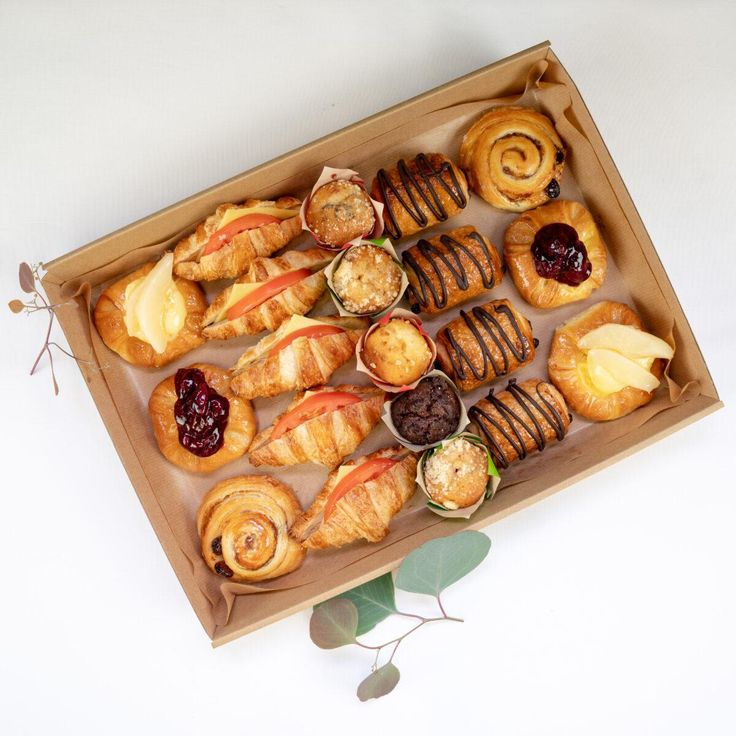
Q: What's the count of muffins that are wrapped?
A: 5